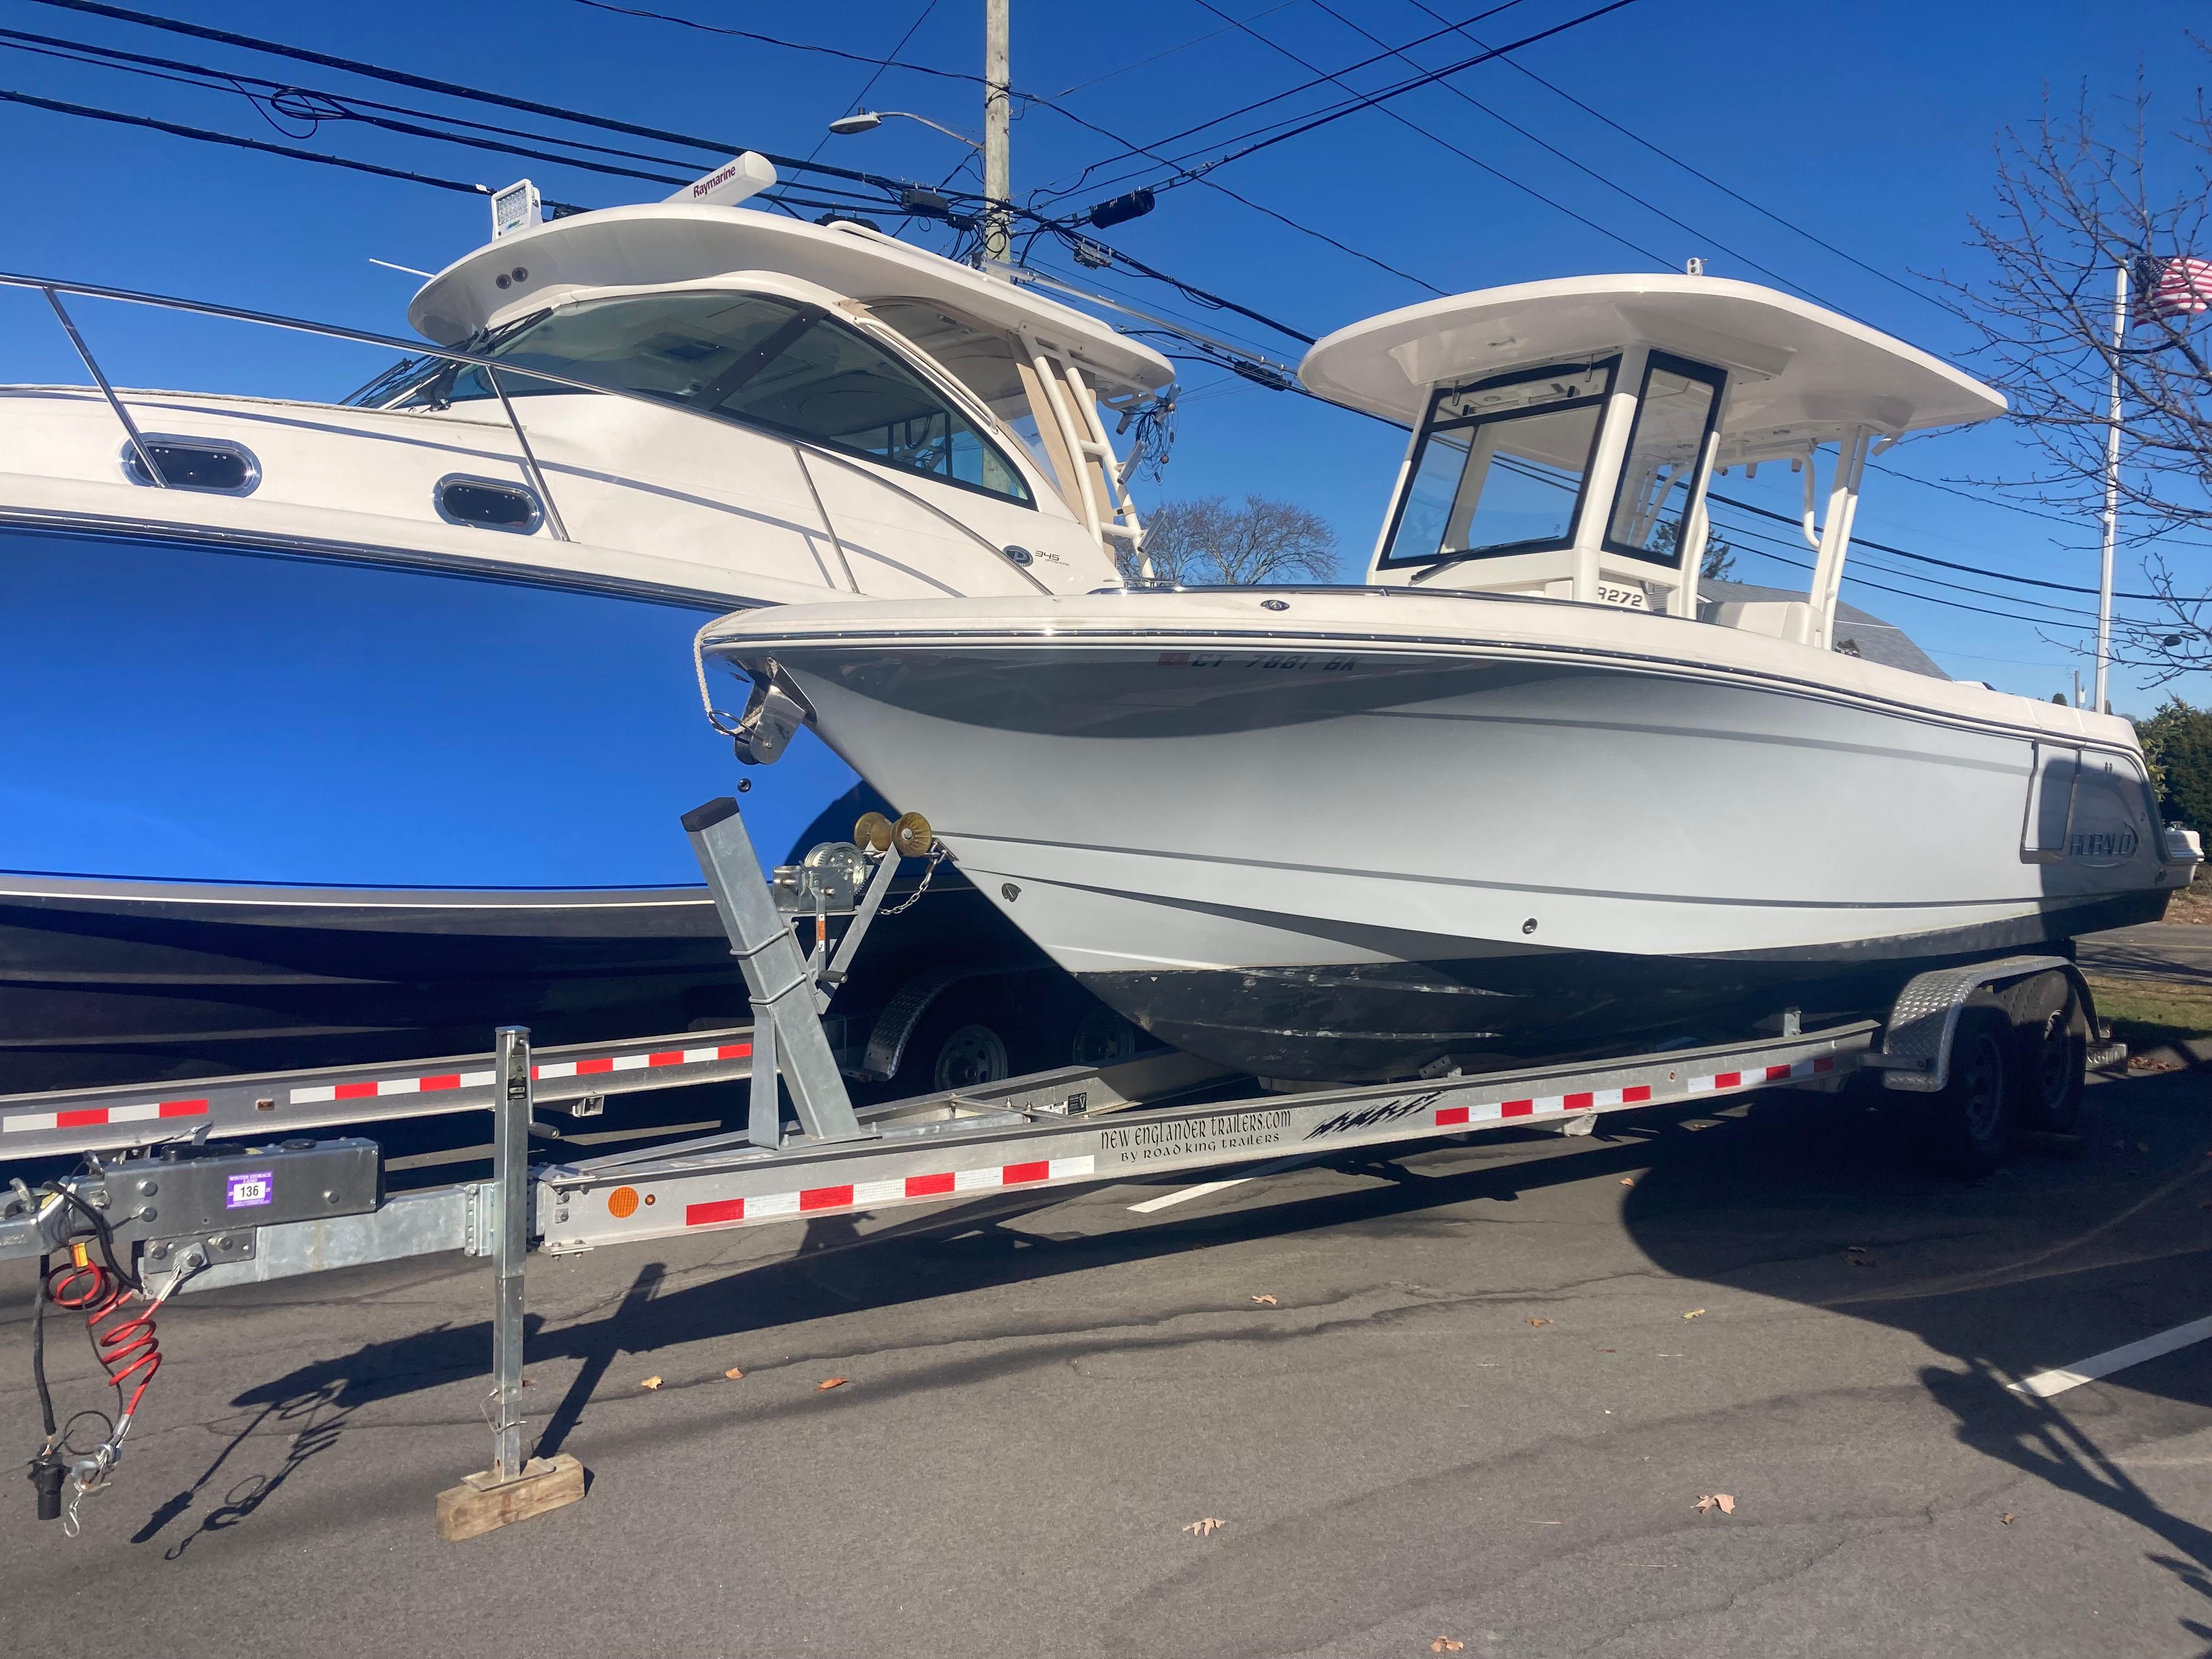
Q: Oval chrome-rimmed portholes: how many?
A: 2